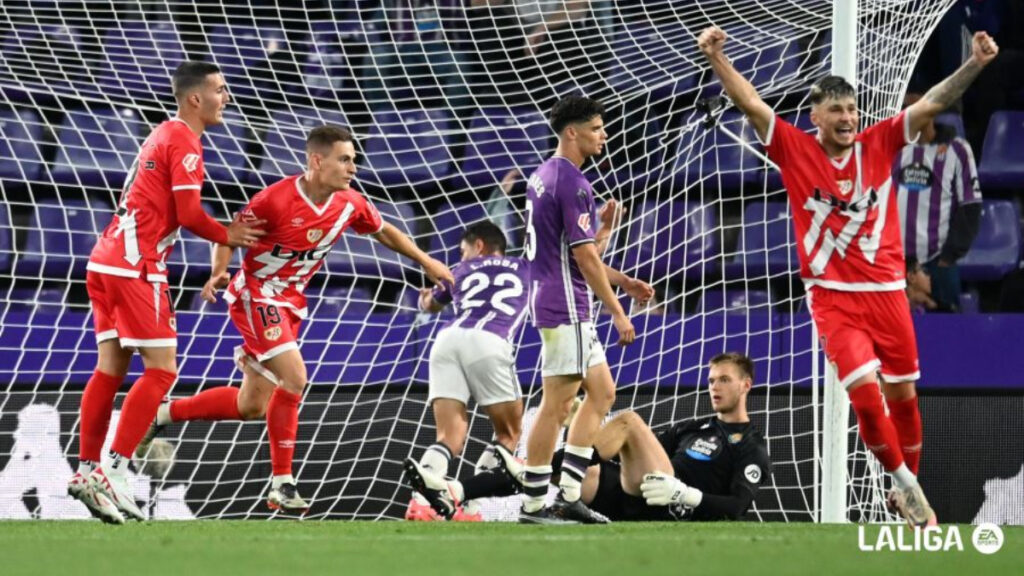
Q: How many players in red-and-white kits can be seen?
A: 3